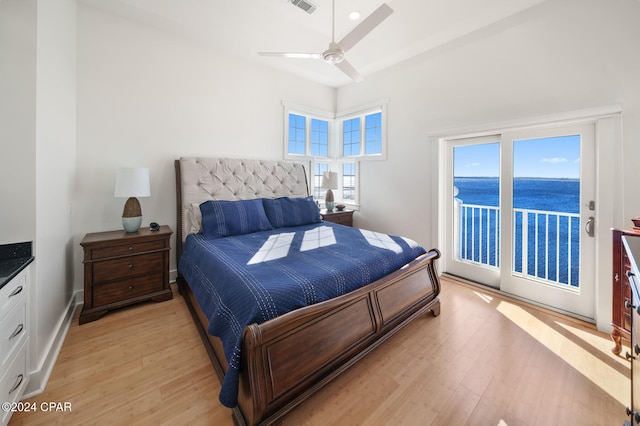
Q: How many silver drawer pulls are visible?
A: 3